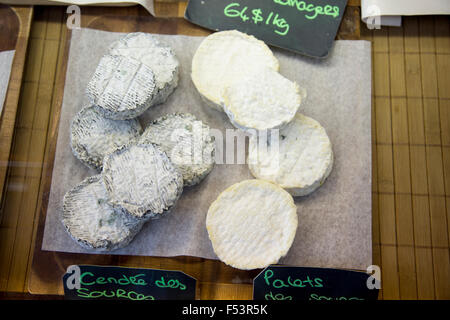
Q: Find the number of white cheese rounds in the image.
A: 4